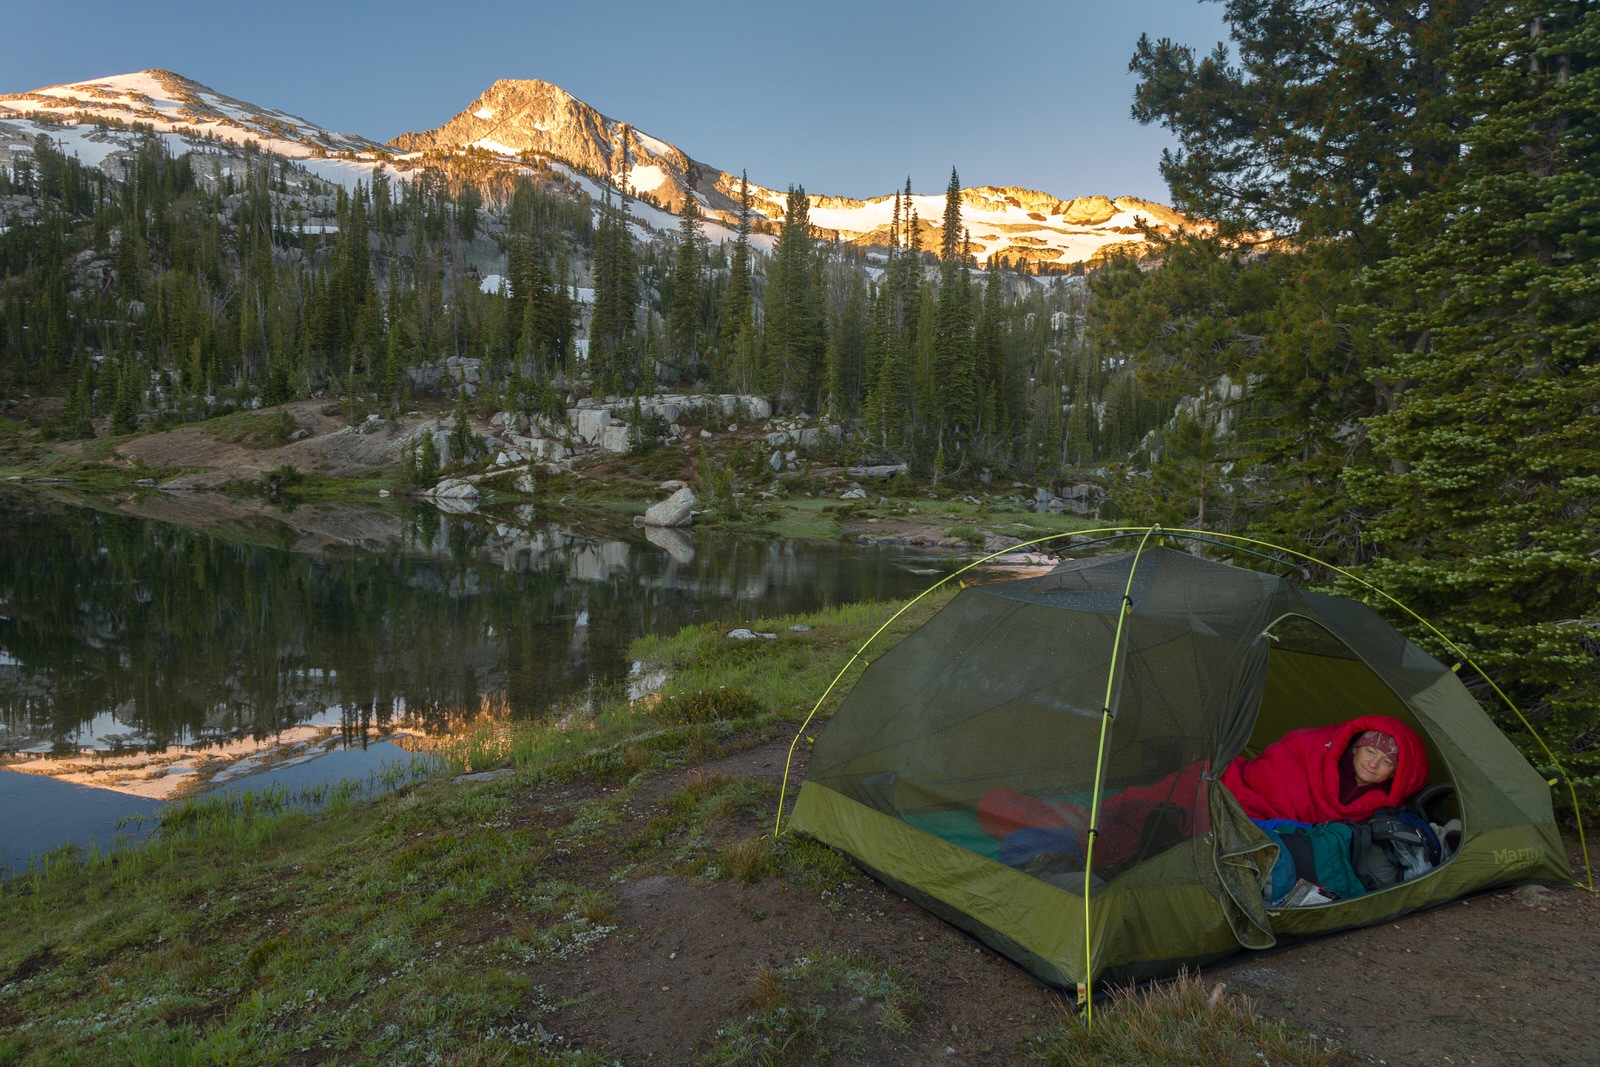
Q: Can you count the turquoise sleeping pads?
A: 1